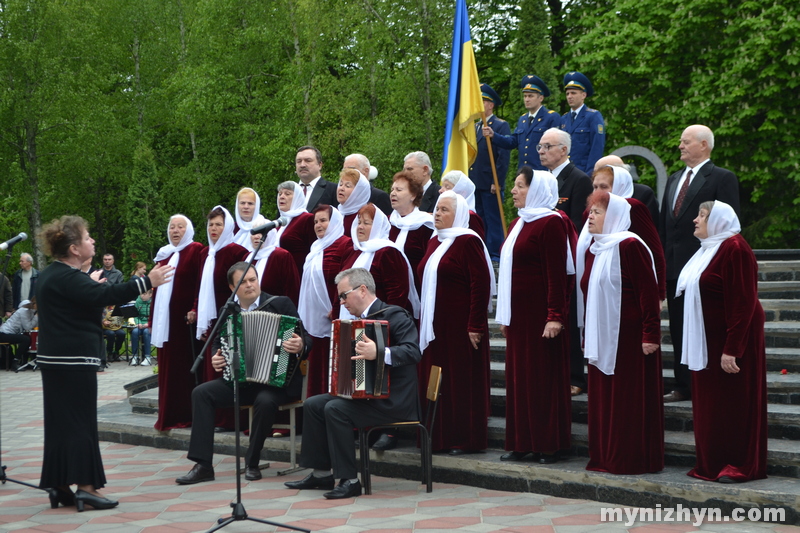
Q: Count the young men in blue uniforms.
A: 3